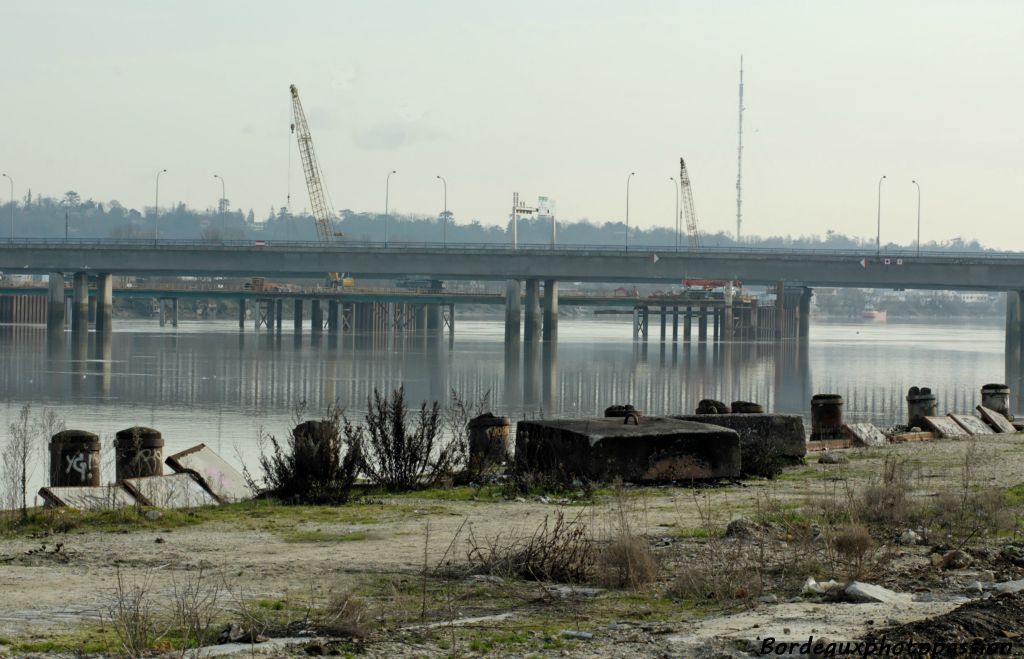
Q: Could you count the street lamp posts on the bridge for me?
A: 9